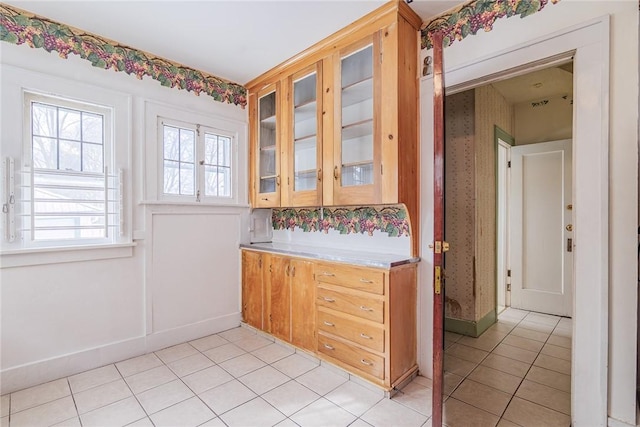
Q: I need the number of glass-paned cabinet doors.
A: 3